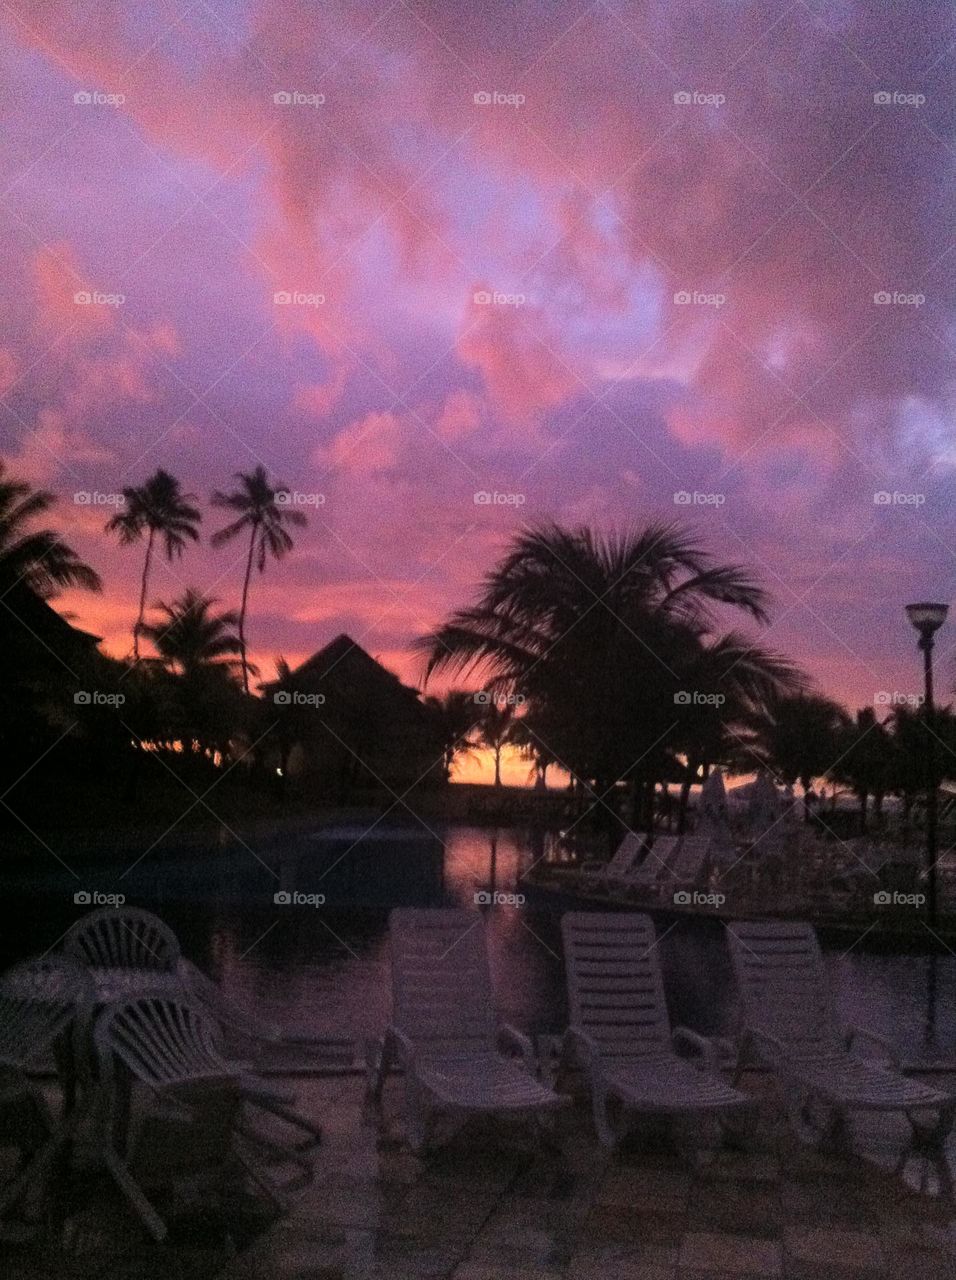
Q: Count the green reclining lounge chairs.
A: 0